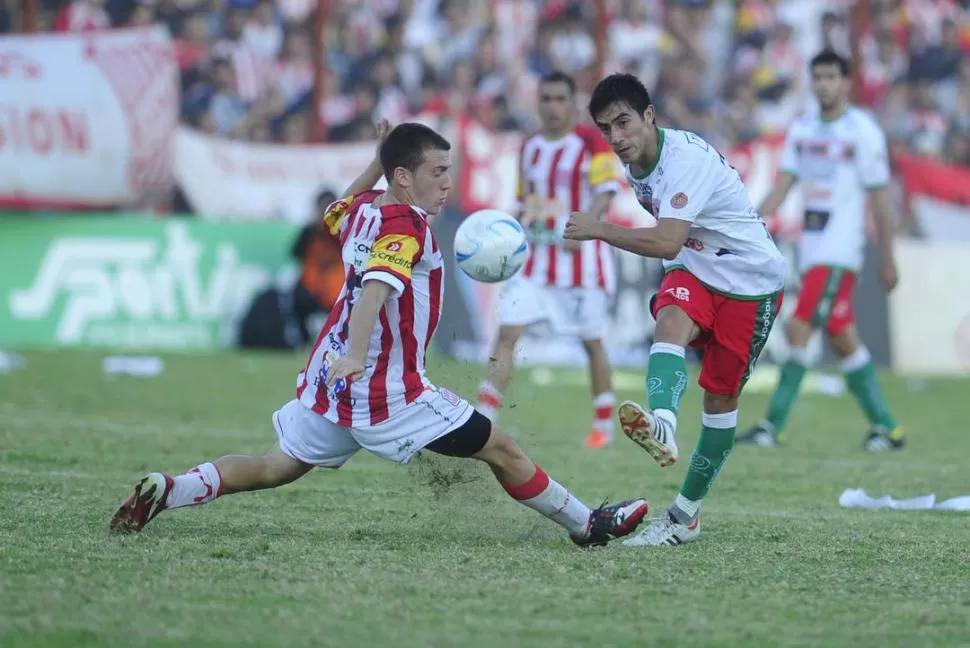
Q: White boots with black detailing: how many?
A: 2